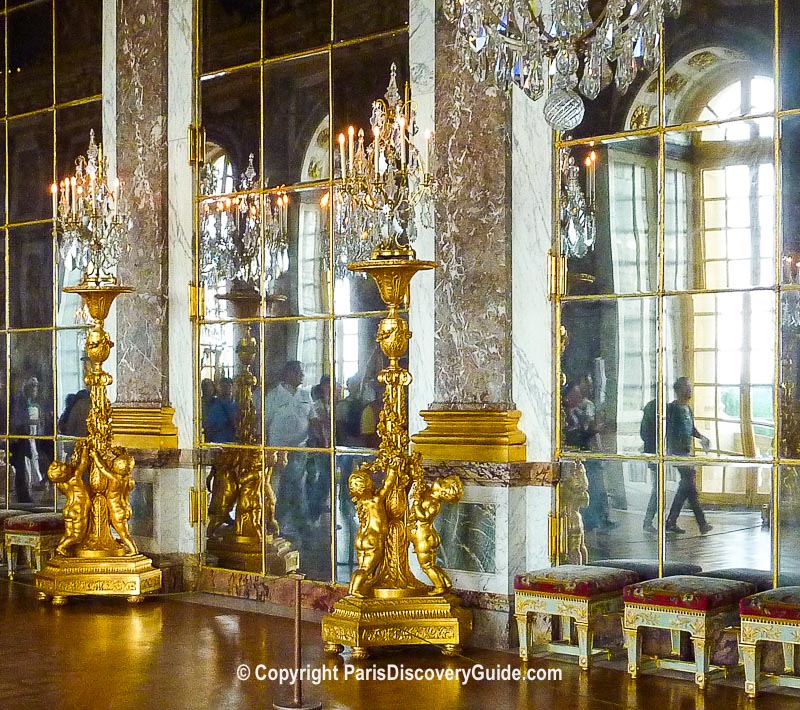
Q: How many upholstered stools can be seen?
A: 5